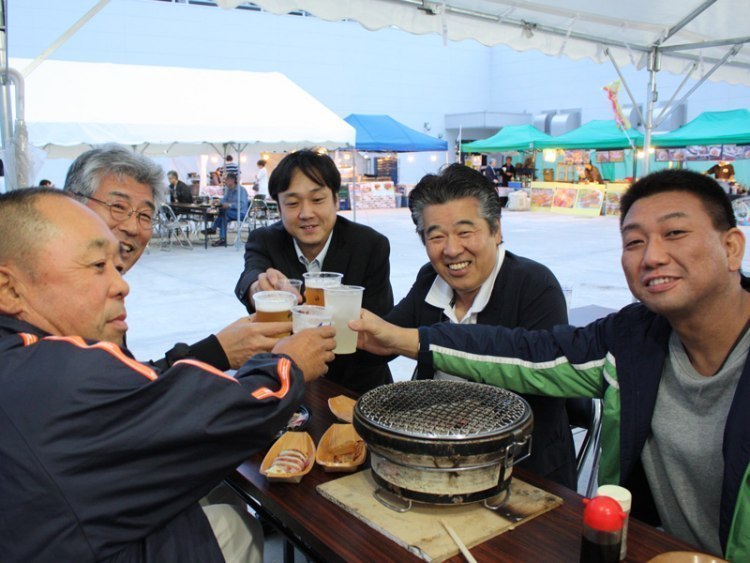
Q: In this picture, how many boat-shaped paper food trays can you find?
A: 3